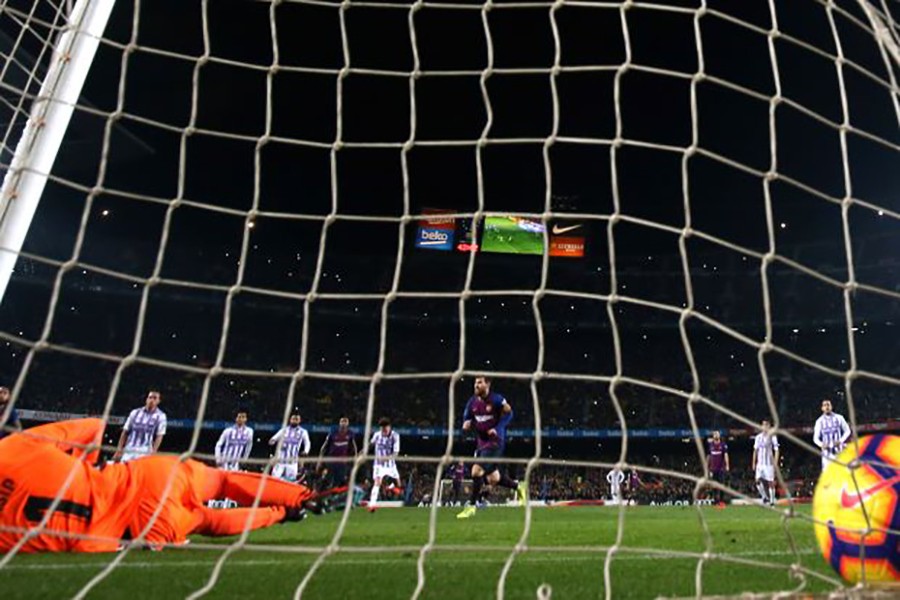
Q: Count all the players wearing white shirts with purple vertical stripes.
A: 7